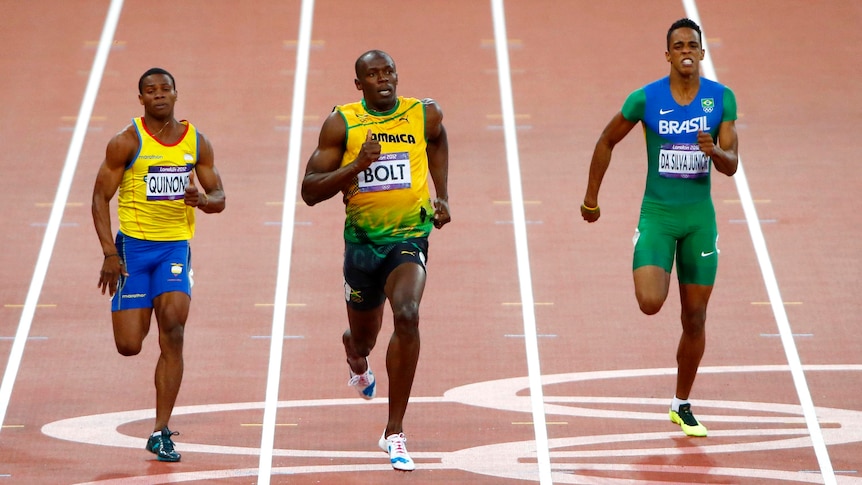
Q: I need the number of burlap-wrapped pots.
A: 0